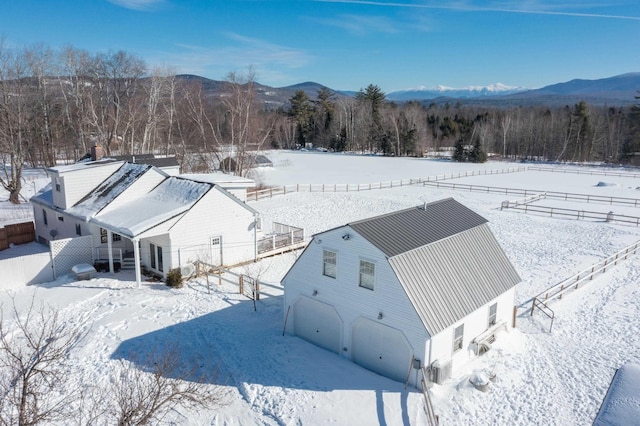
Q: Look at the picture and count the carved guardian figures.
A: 0